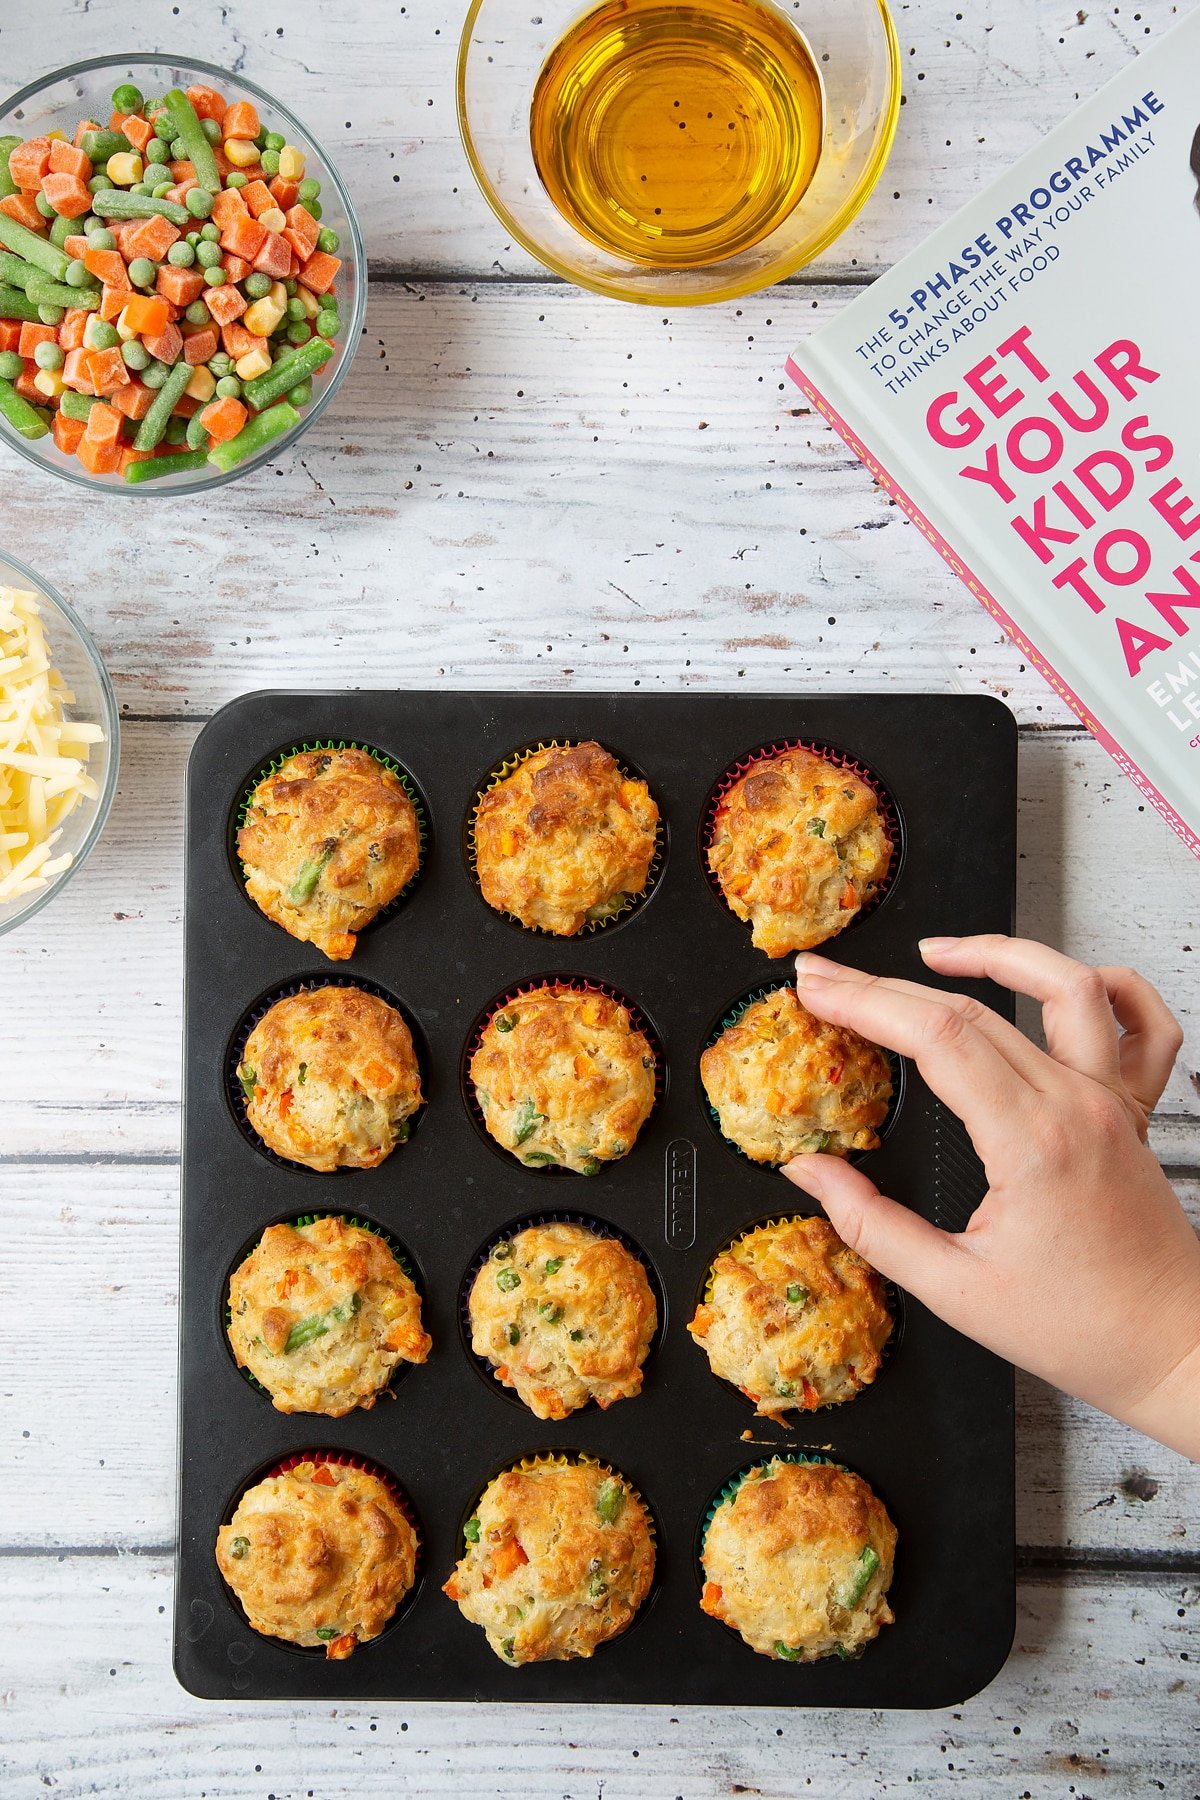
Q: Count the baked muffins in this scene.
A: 12